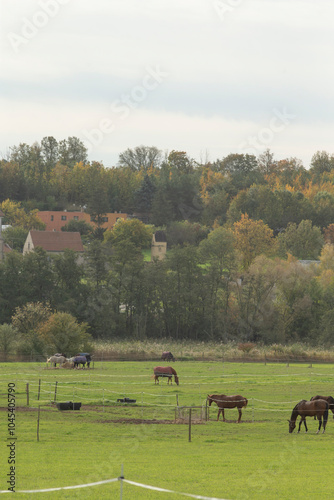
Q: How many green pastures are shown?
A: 1